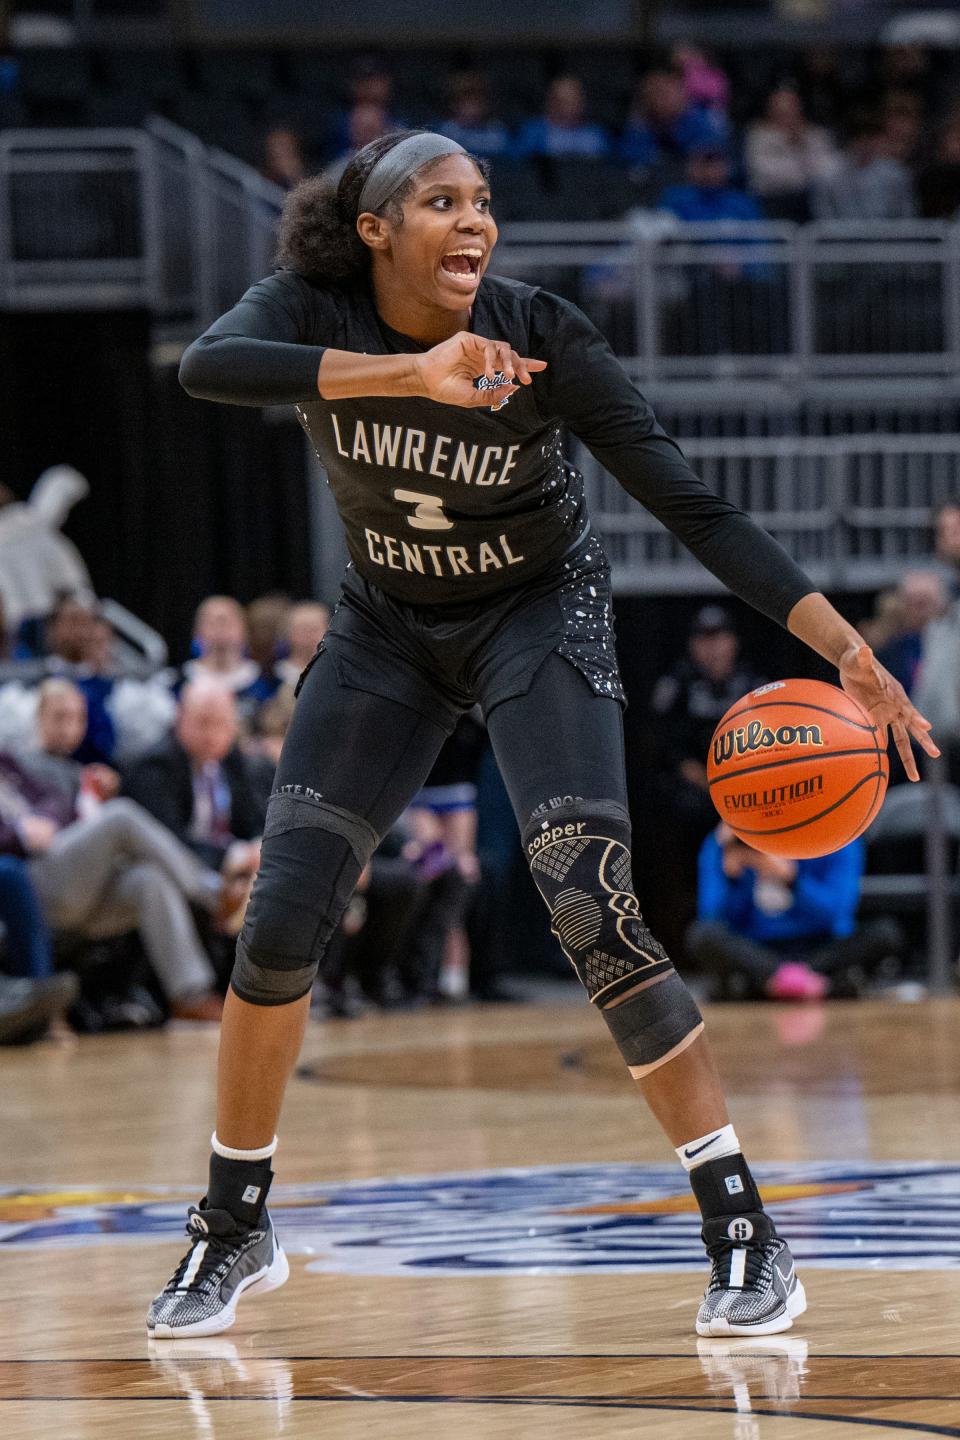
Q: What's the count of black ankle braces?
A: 2